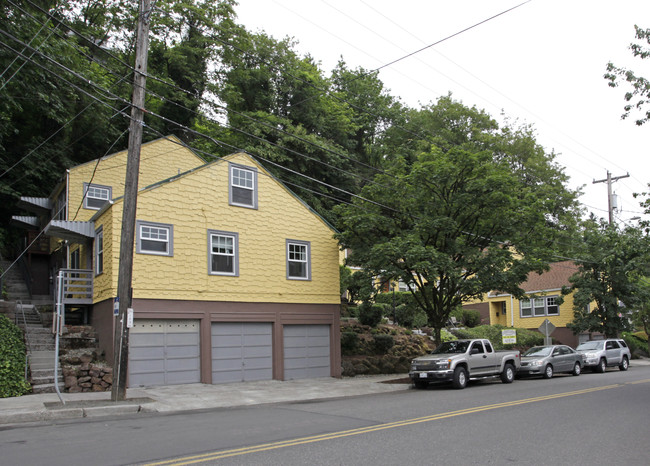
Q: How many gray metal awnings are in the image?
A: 3